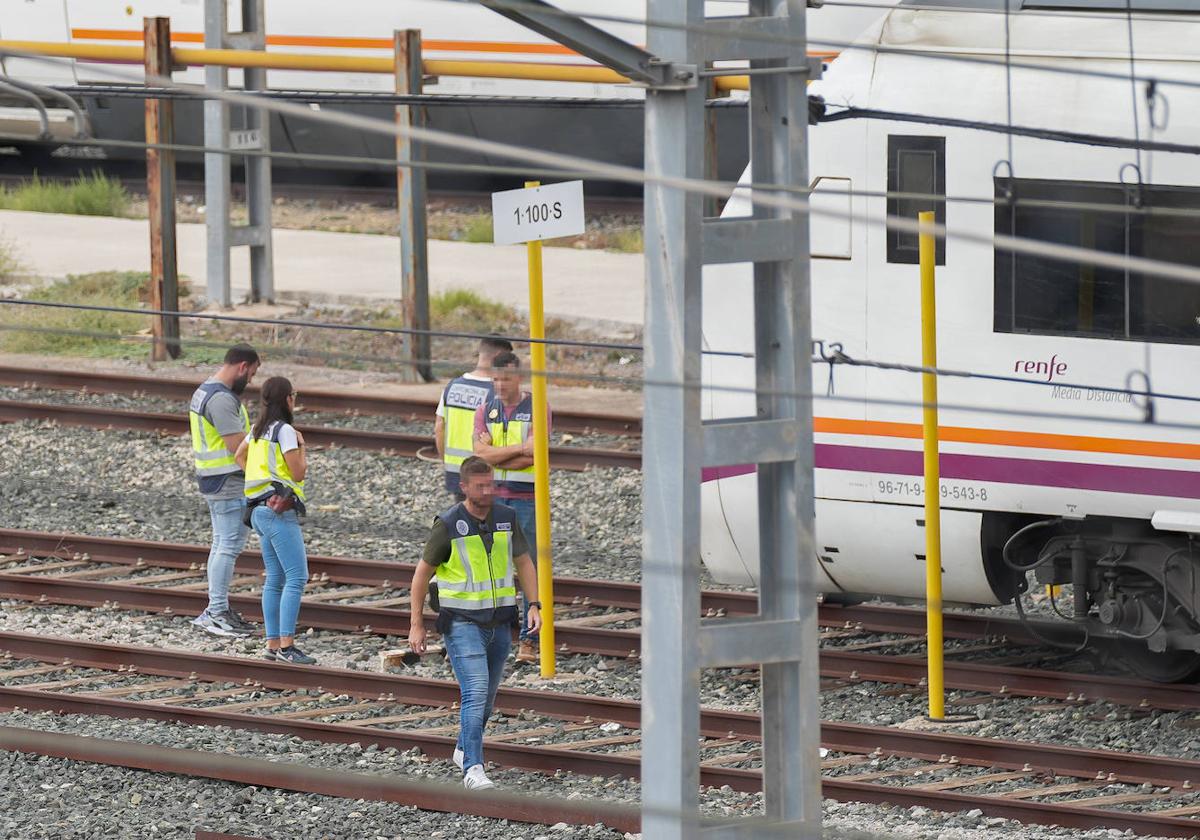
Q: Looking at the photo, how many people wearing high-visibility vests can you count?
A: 5